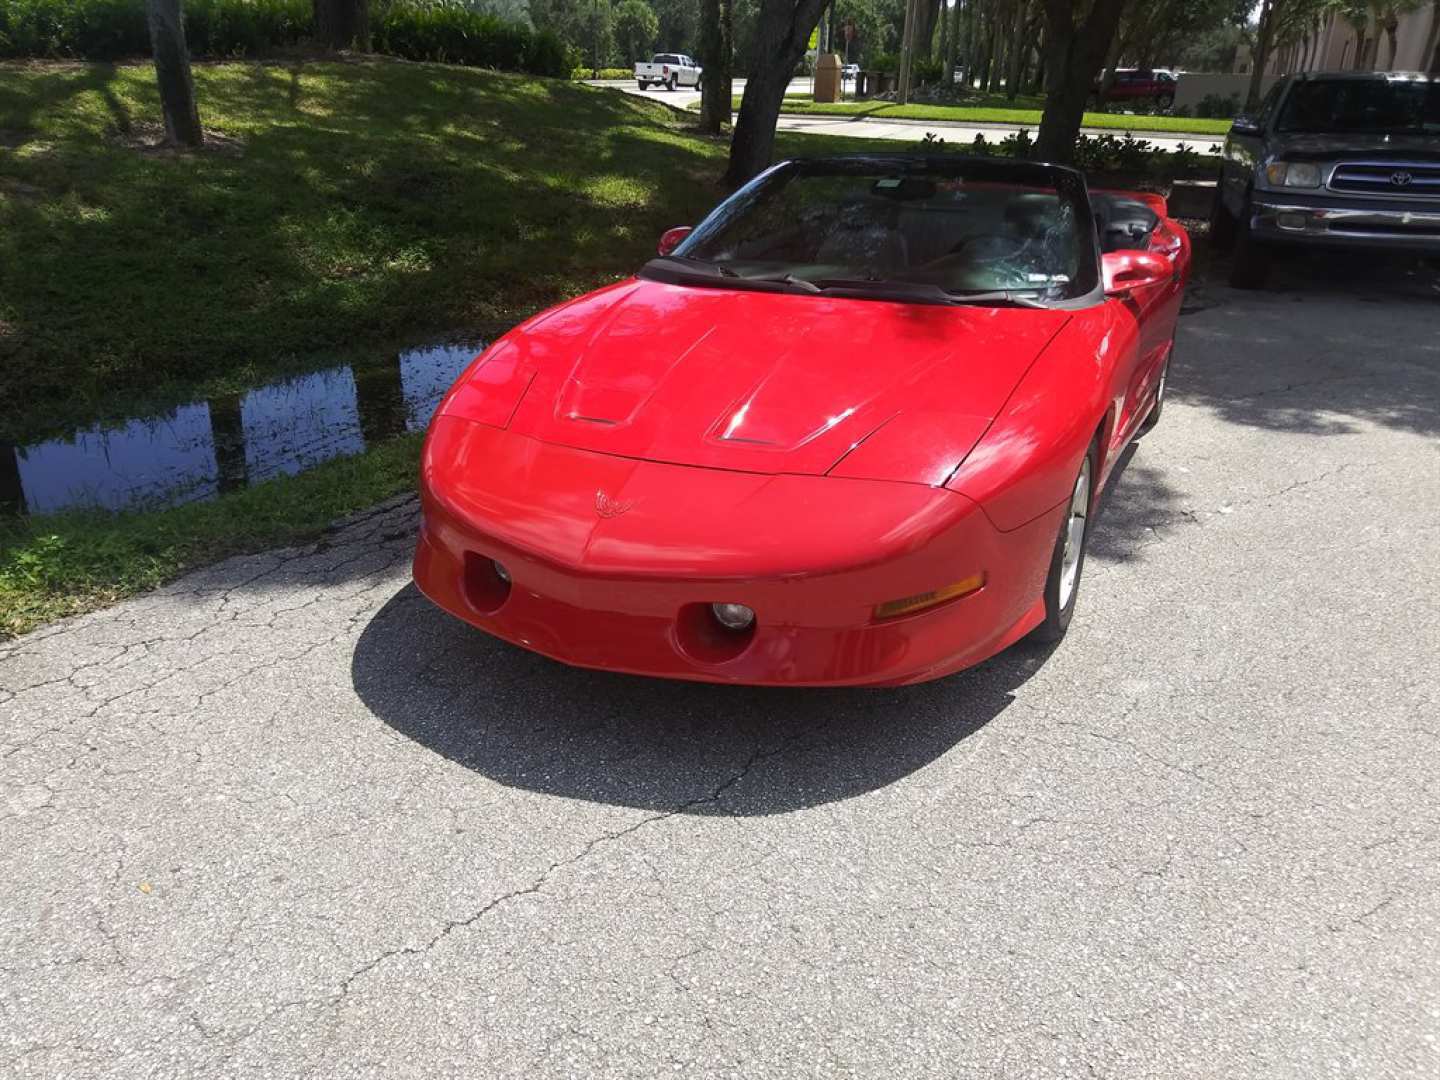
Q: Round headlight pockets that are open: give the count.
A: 2